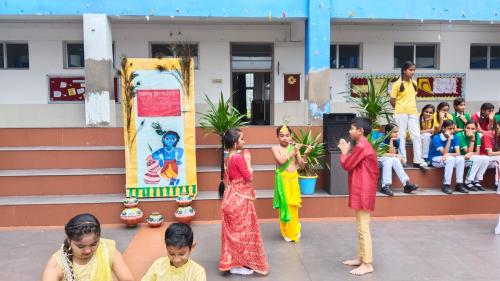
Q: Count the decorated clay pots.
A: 5